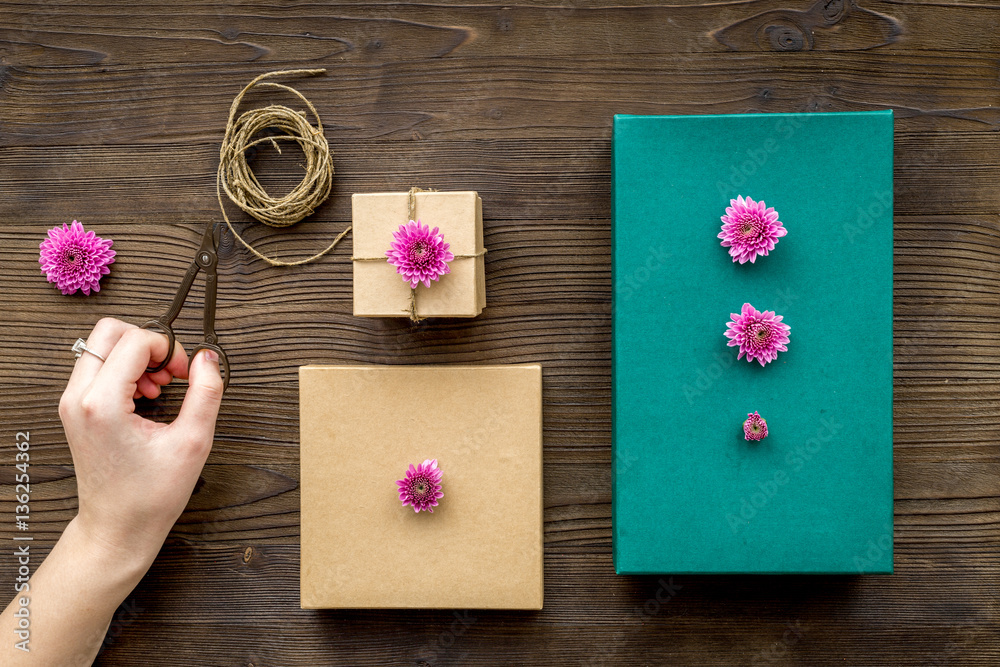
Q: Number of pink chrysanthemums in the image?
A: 6